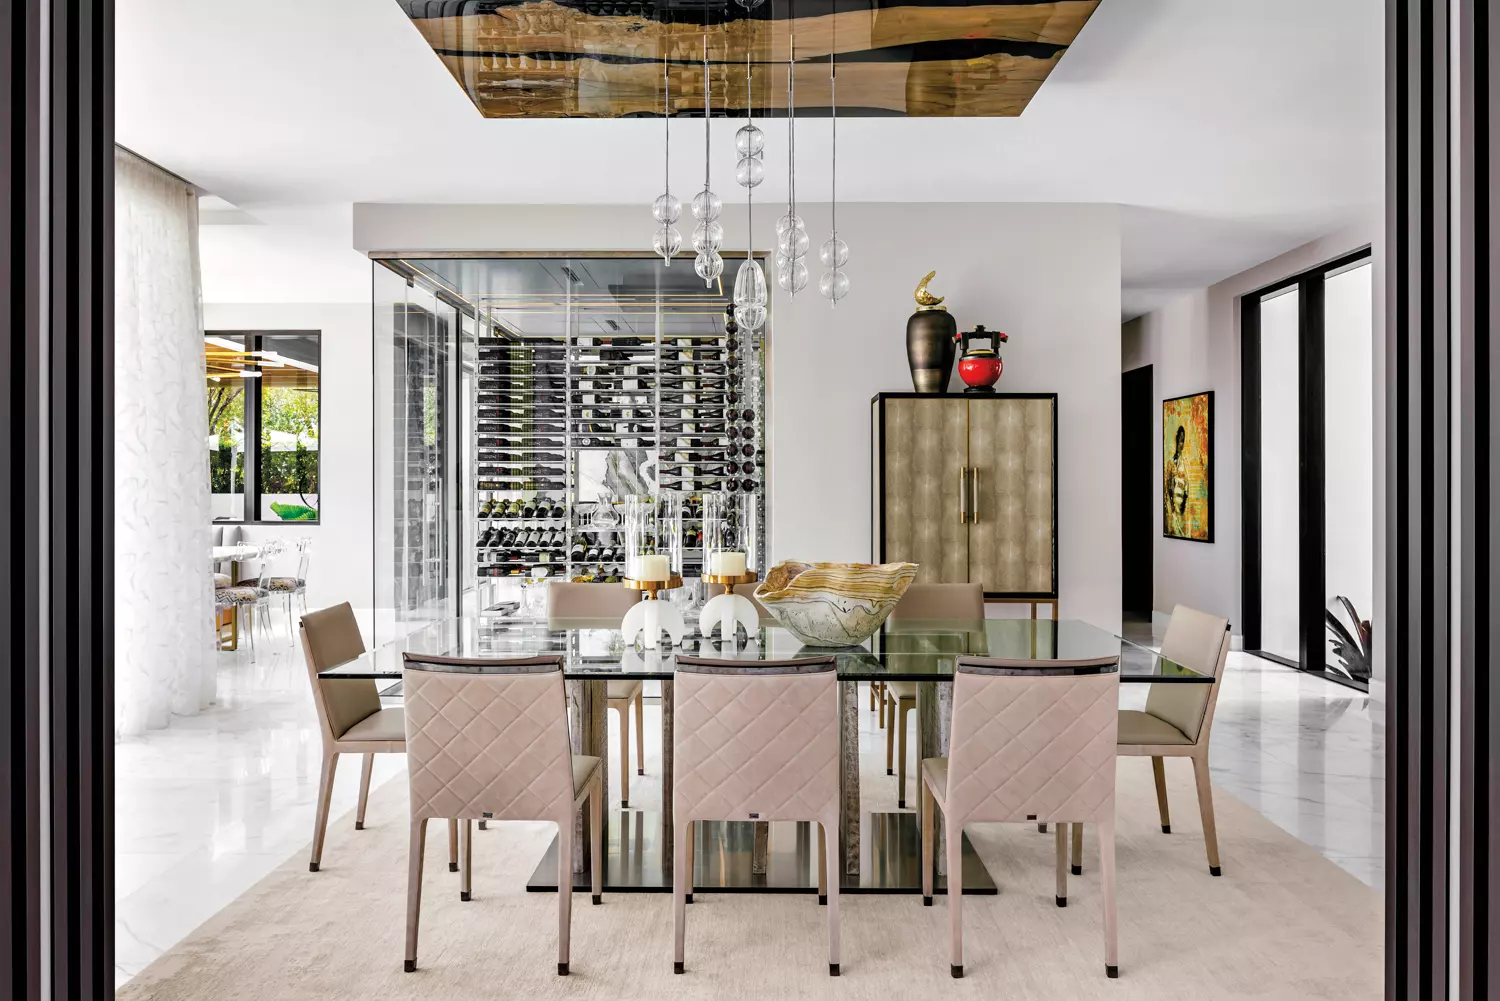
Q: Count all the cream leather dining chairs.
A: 8